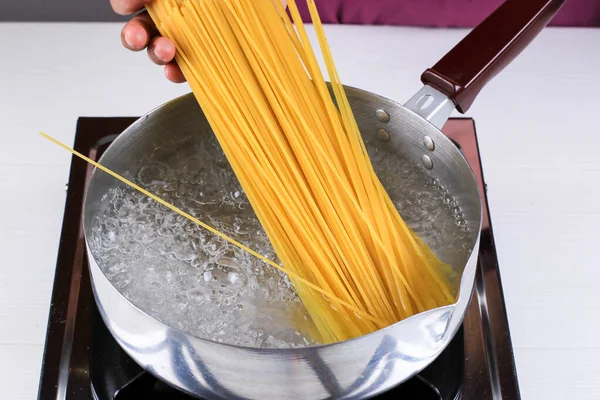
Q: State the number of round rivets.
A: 4